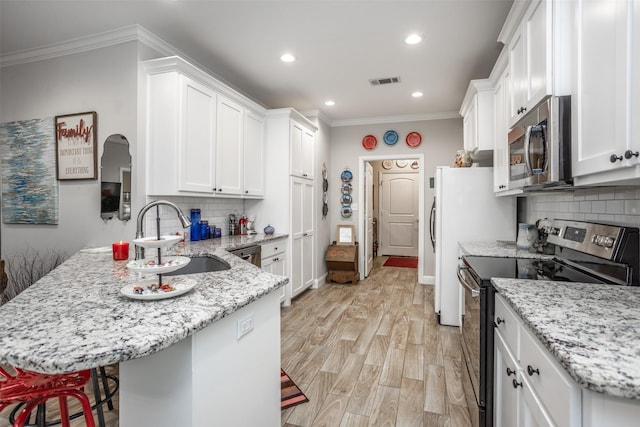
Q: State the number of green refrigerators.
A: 0